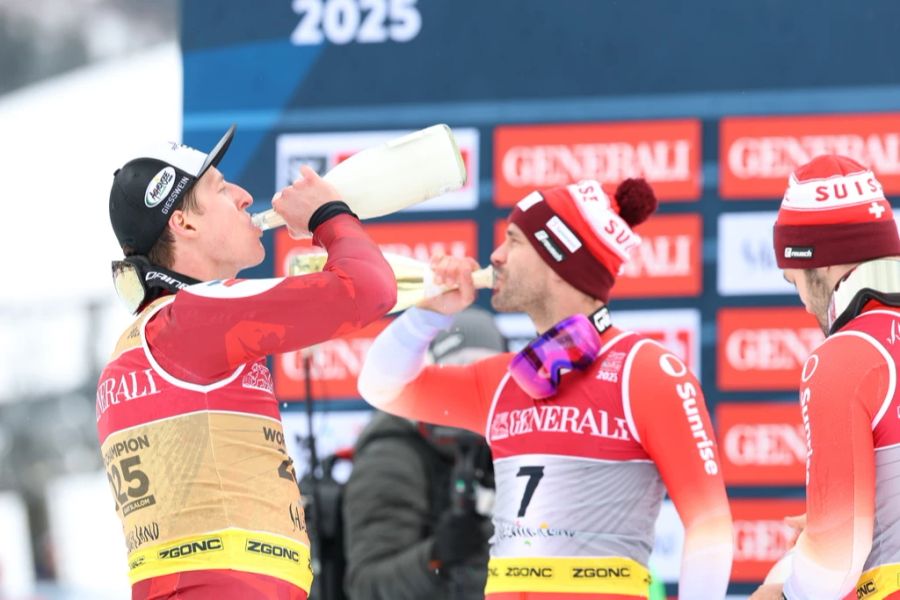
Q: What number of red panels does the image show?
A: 8